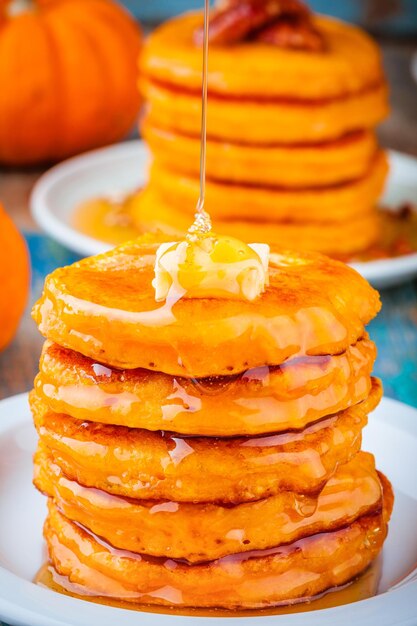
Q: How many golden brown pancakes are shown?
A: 10